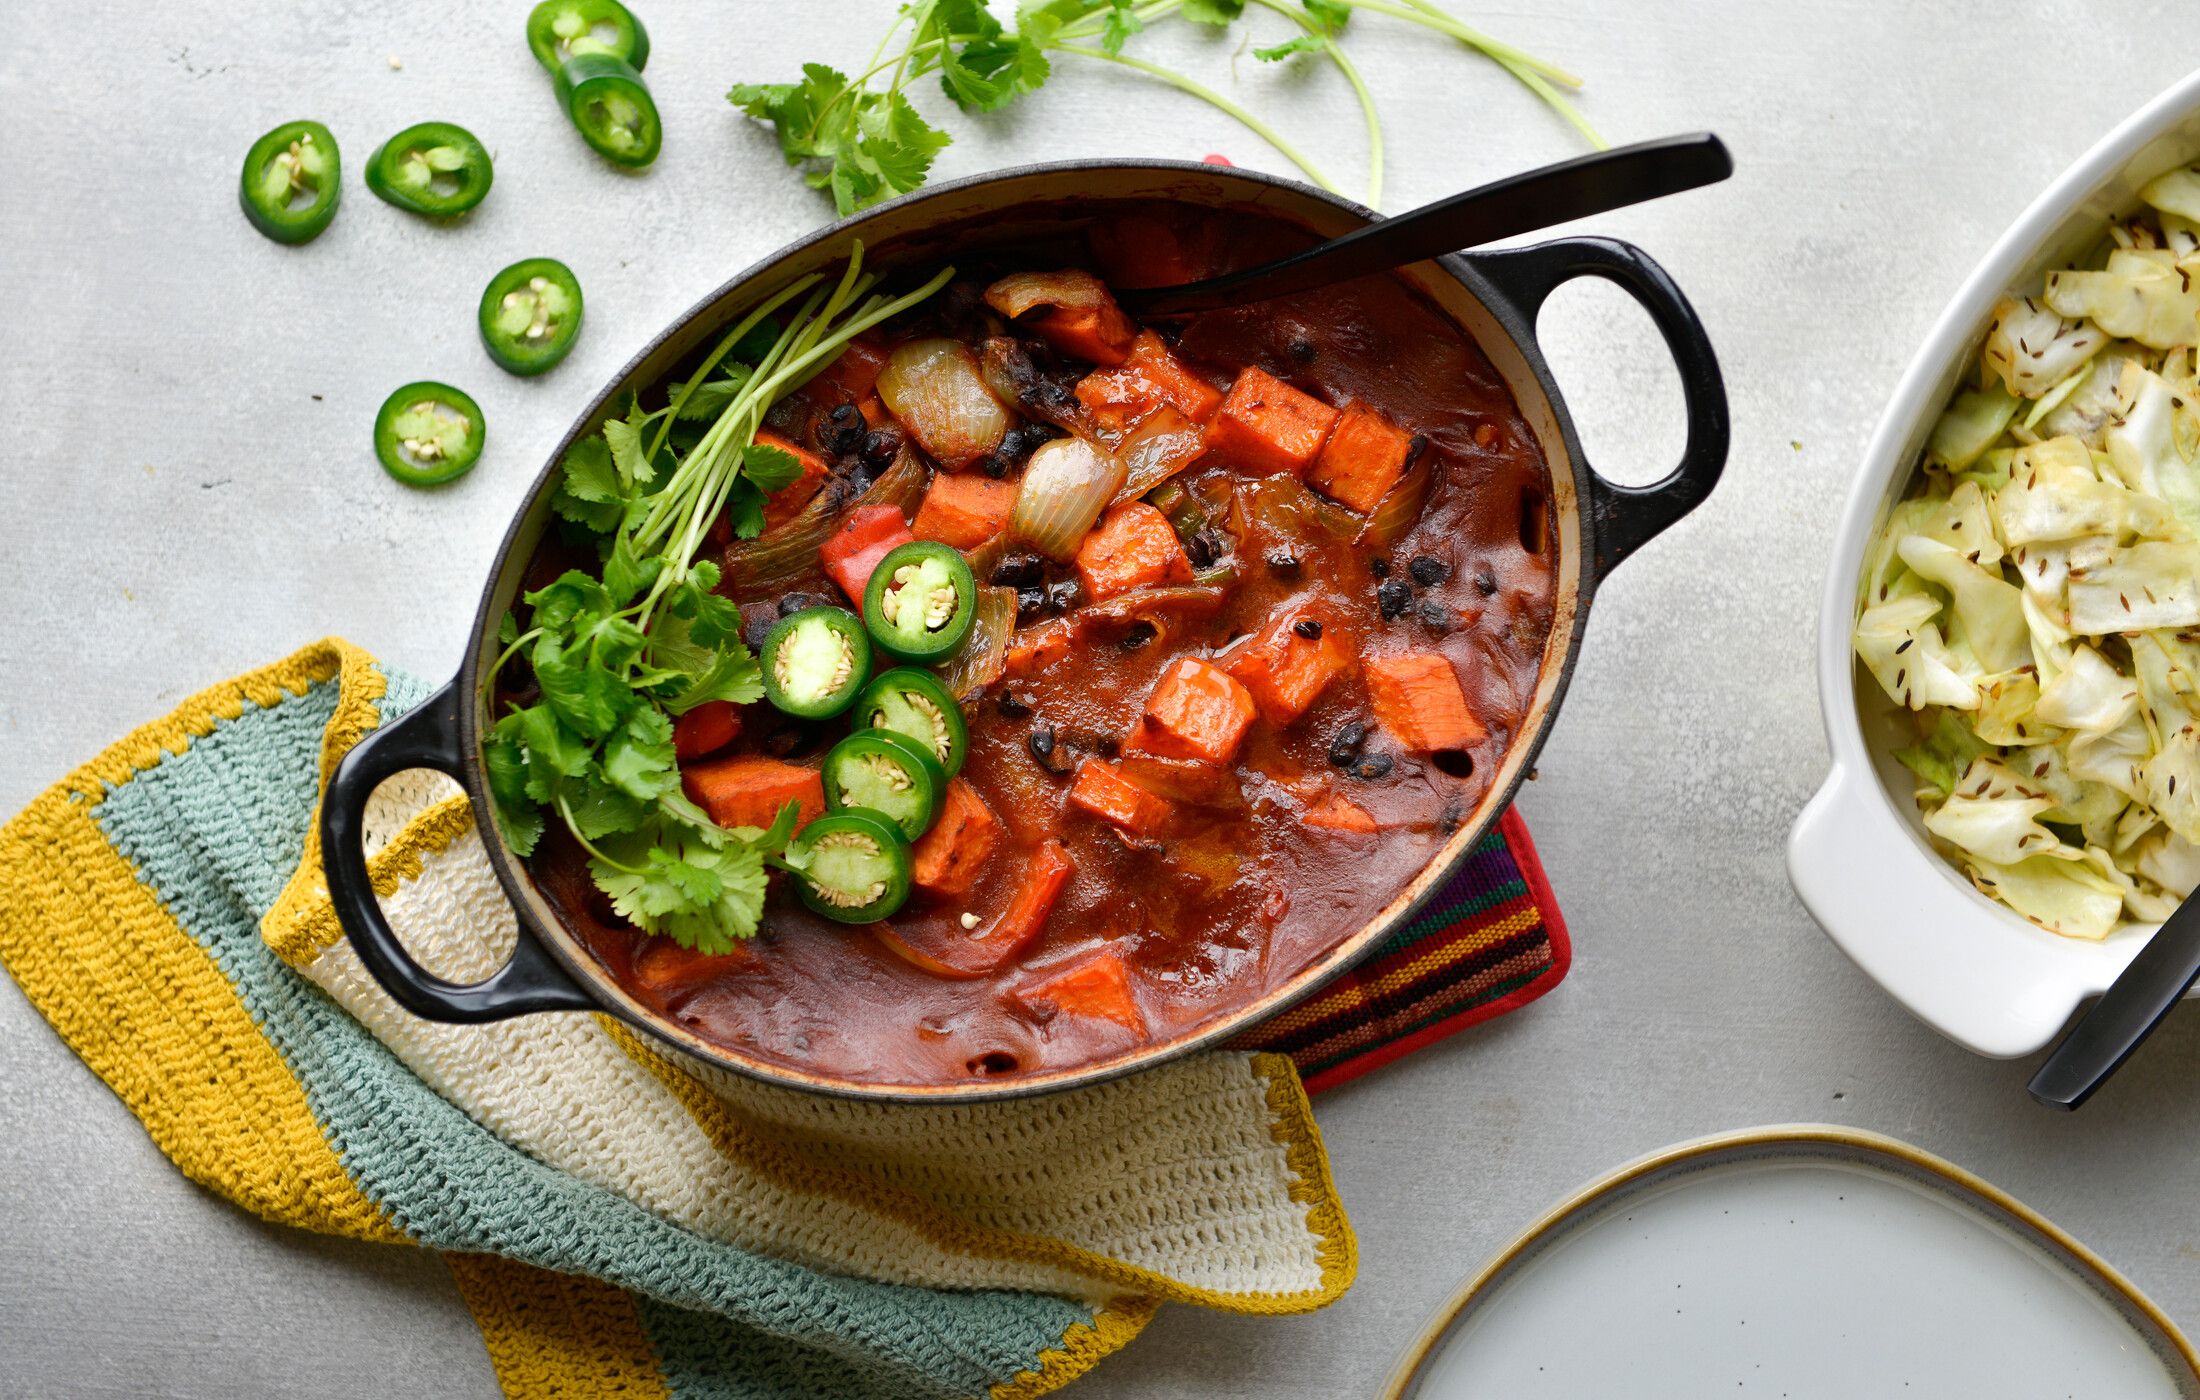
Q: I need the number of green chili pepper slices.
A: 11